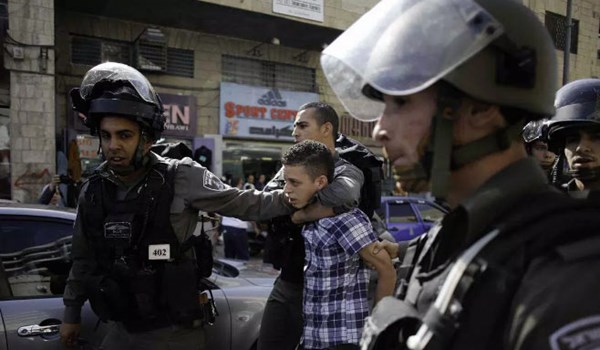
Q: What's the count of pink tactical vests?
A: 0